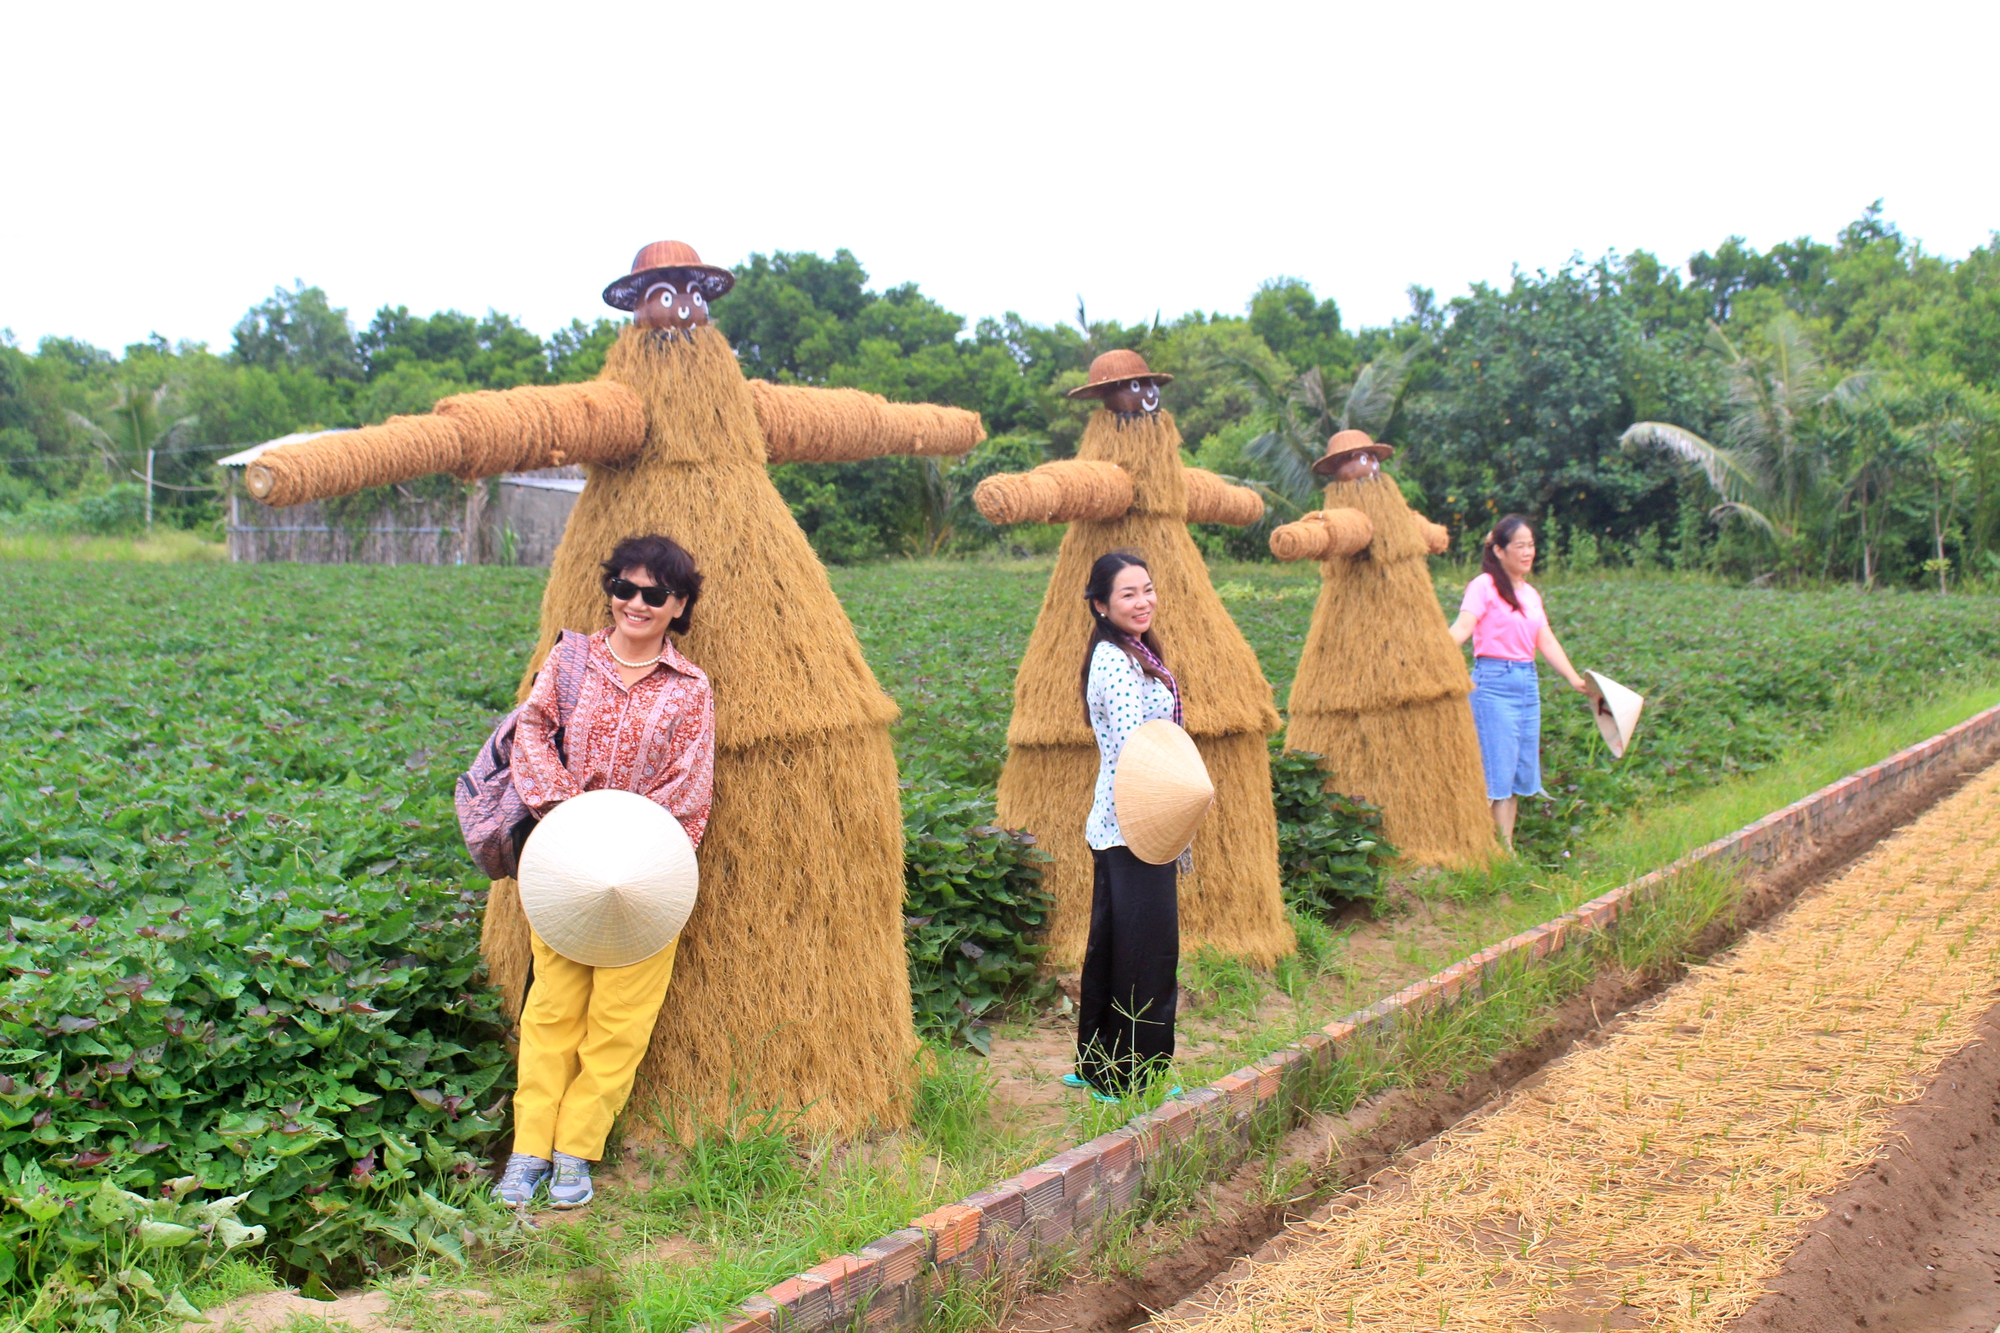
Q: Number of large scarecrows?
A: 3